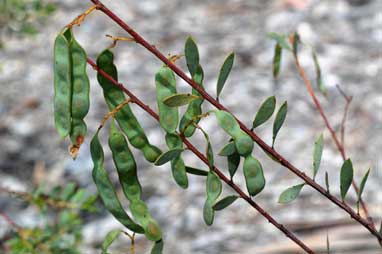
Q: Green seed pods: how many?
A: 9